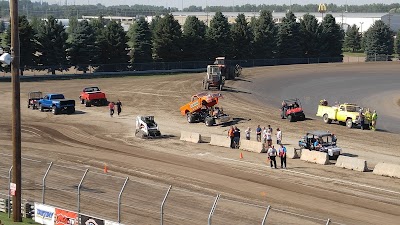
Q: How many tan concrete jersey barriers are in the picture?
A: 7